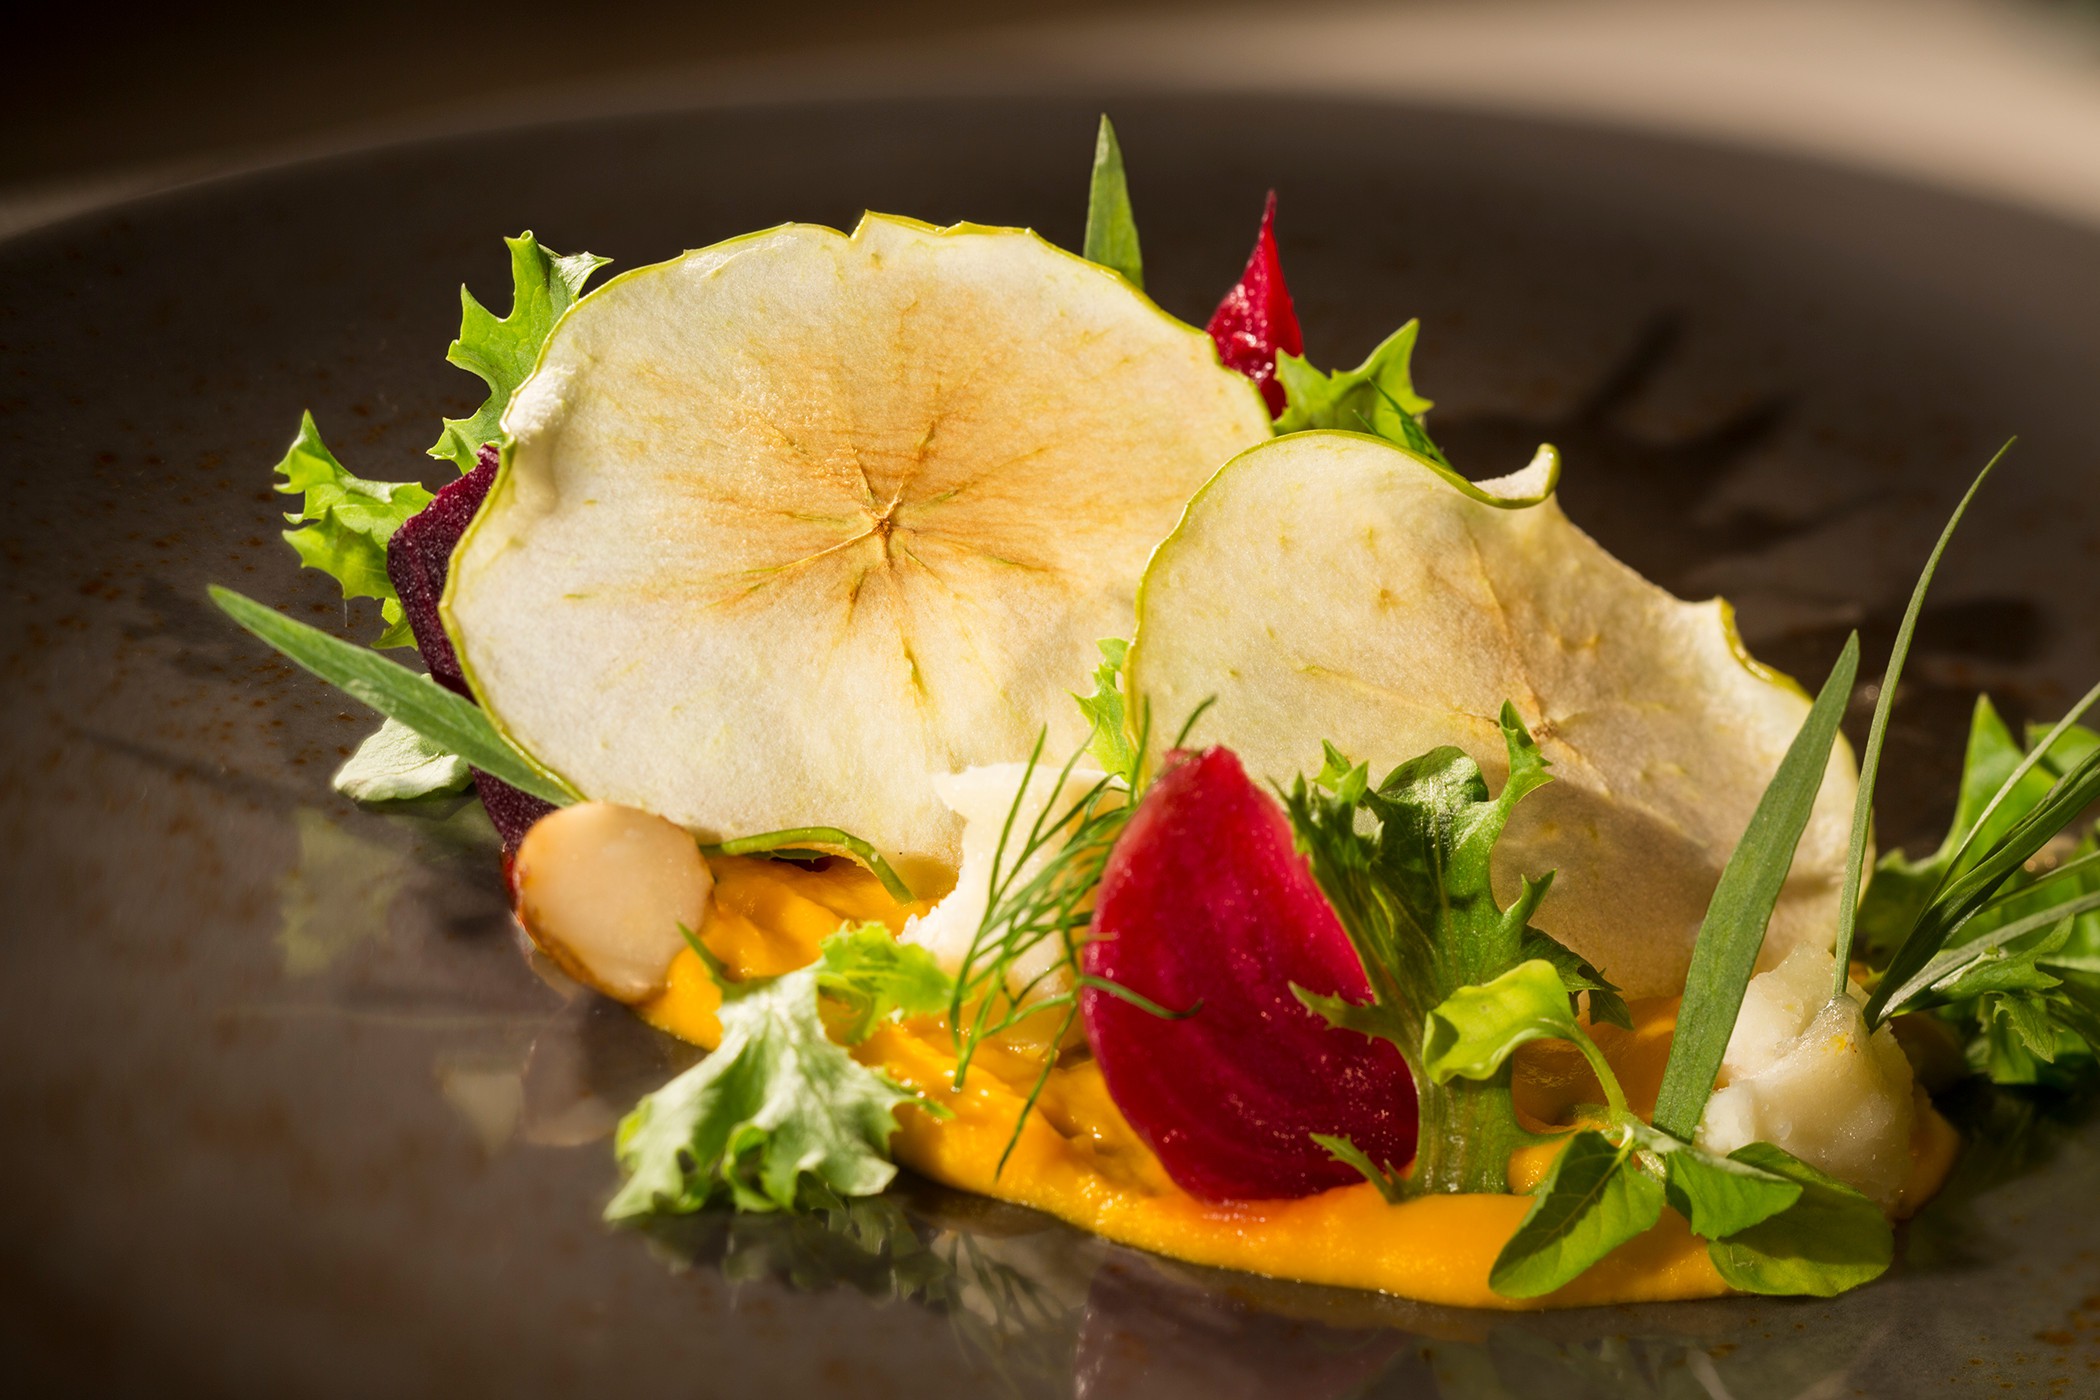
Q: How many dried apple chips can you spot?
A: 2